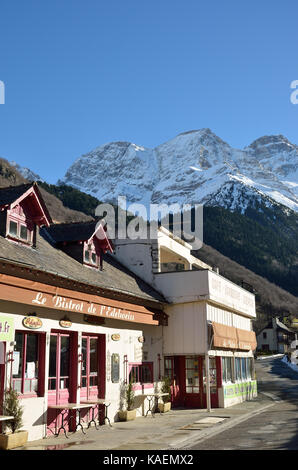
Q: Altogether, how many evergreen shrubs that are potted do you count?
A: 3